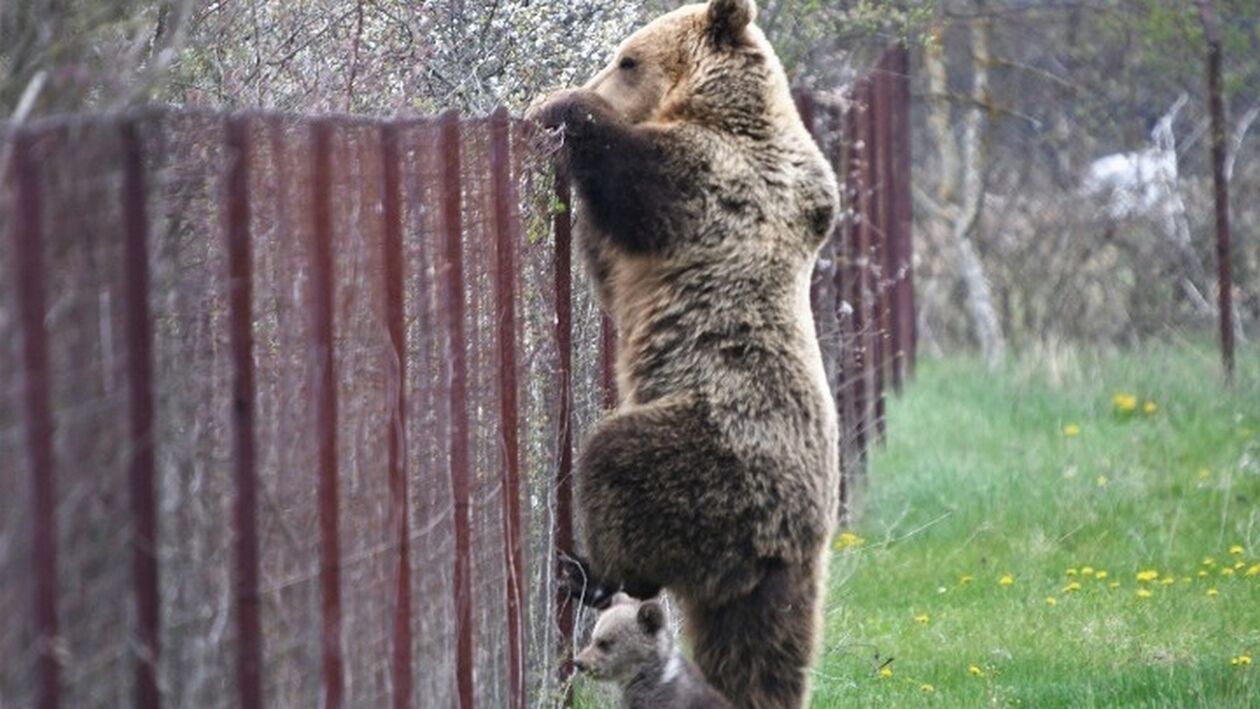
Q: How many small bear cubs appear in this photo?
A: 1